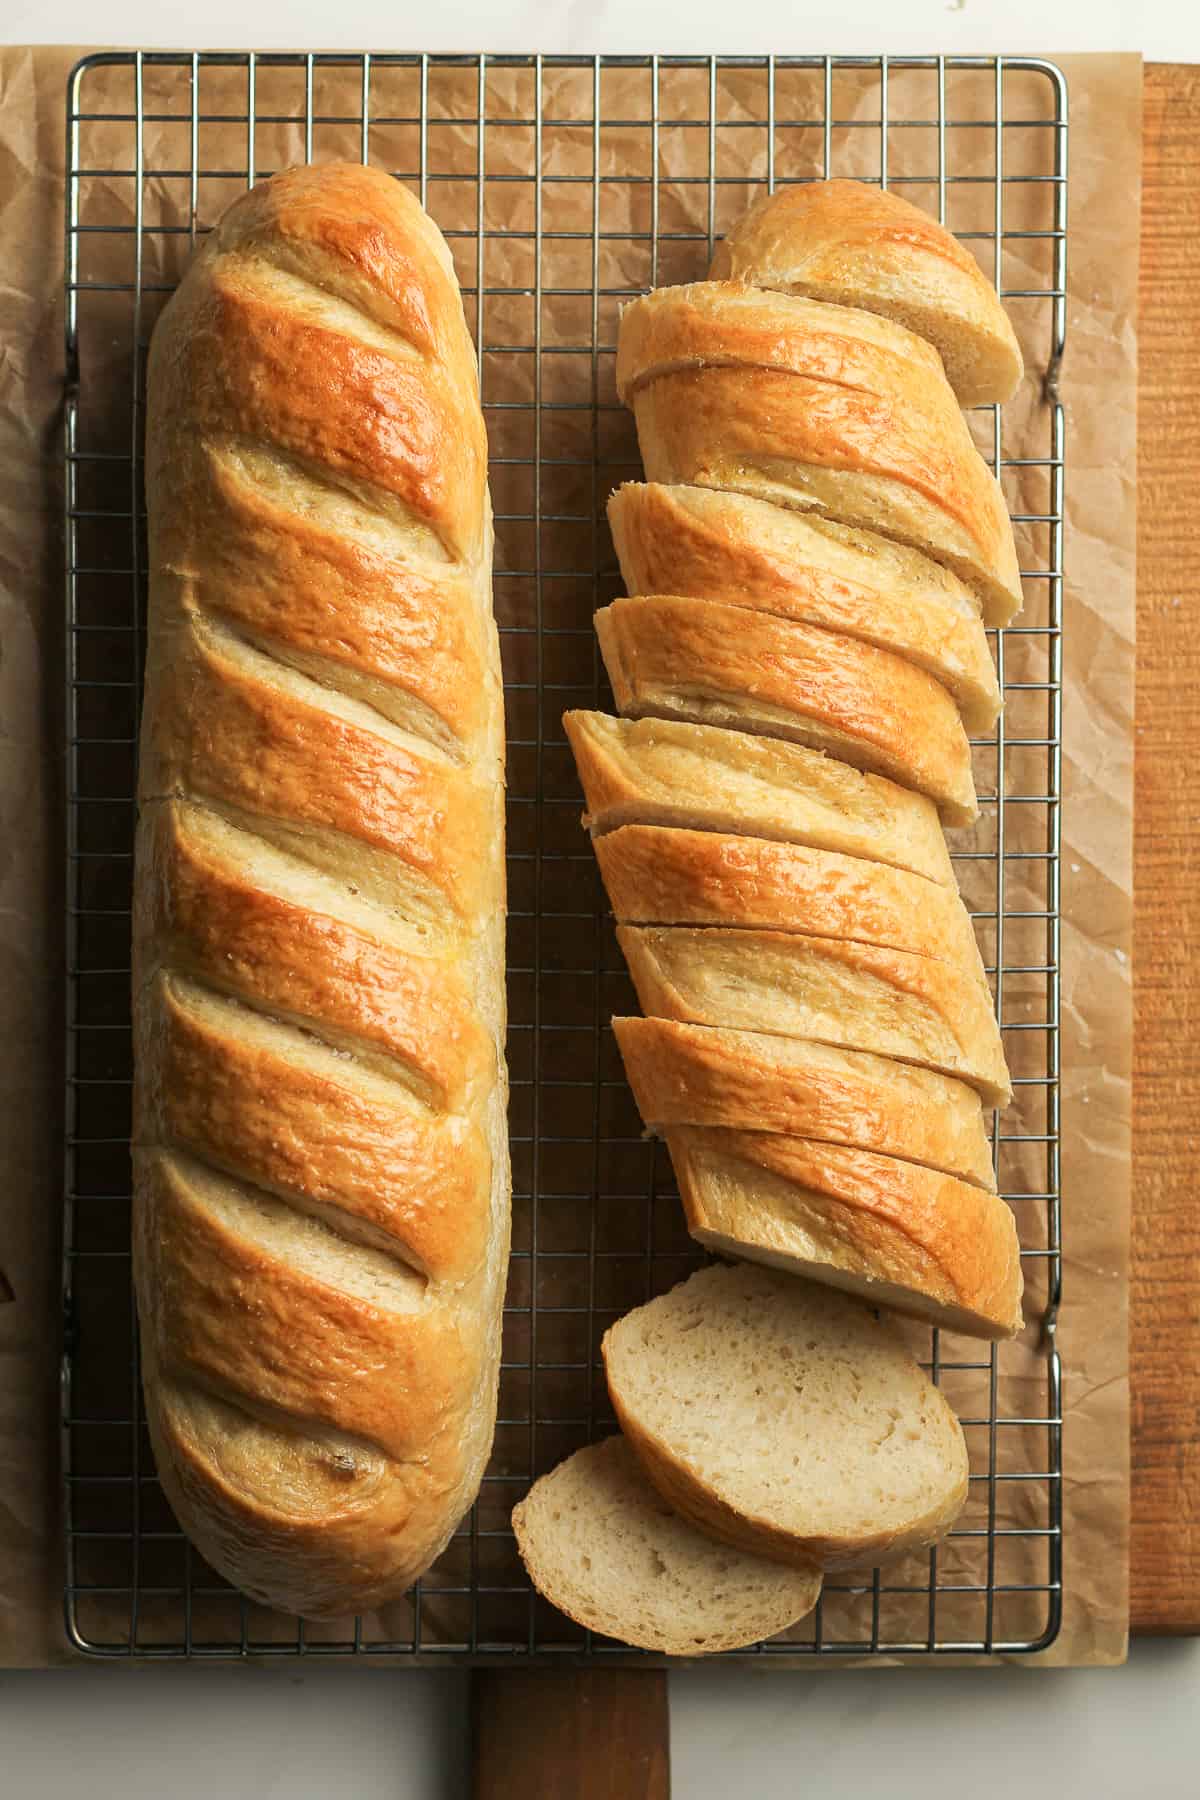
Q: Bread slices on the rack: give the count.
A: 12